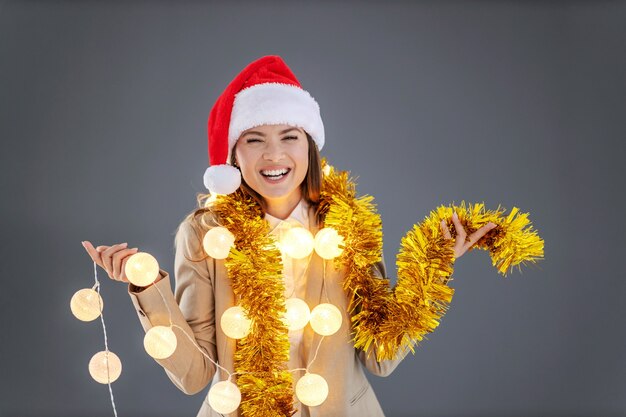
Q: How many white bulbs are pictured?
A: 12